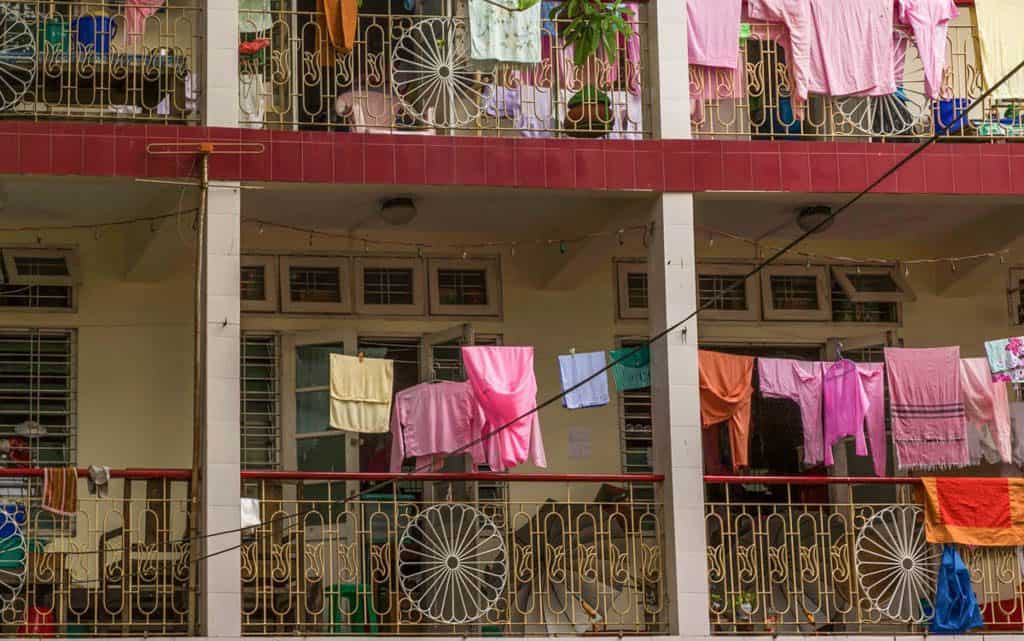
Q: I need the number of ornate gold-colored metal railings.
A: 6